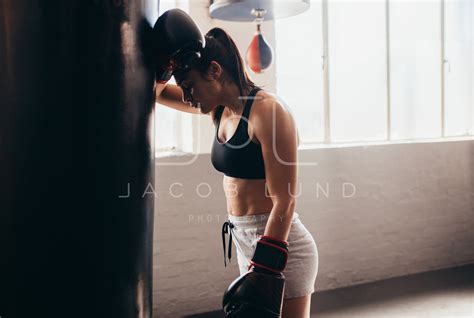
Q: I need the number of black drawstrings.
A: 2